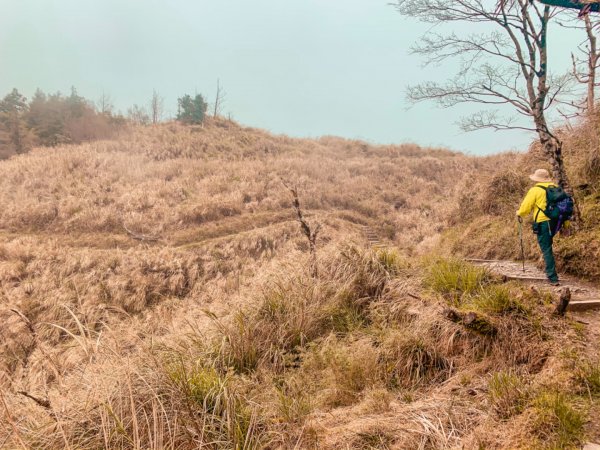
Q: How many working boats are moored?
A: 0